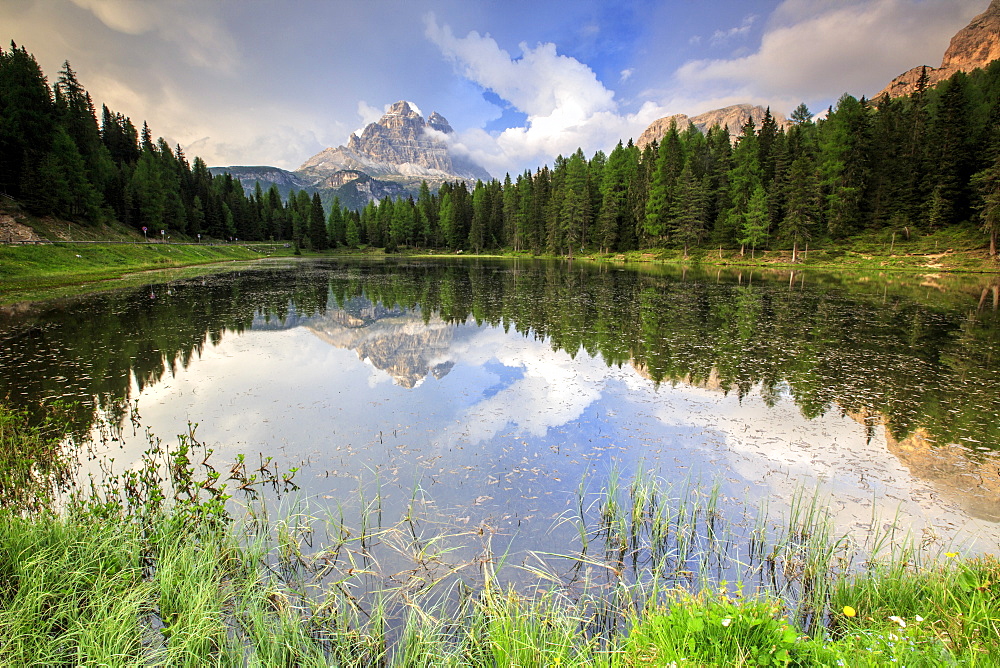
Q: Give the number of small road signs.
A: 5